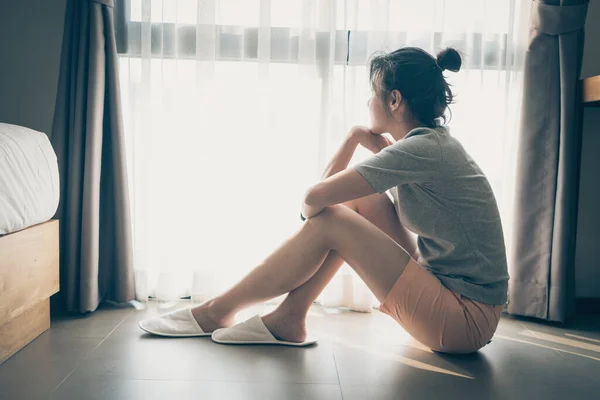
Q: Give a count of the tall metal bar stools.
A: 0